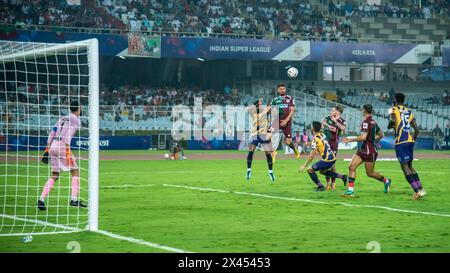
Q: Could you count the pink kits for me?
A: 1